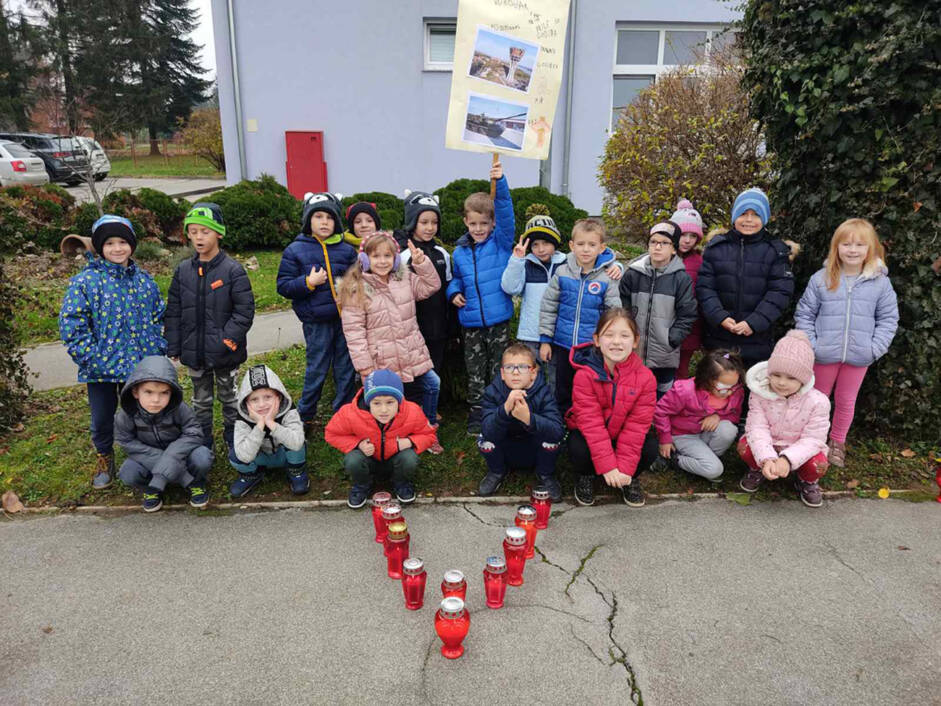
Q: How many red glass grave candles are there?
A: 10